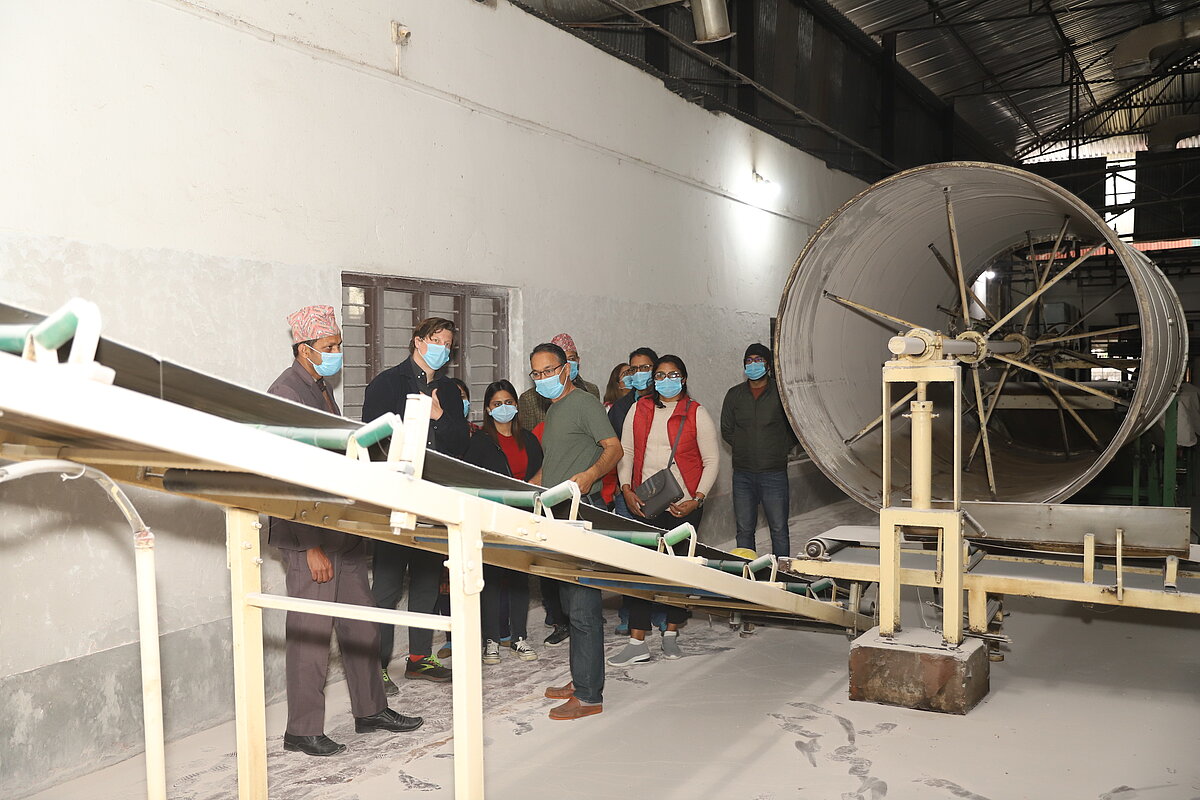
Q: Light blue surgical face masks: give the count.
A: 10